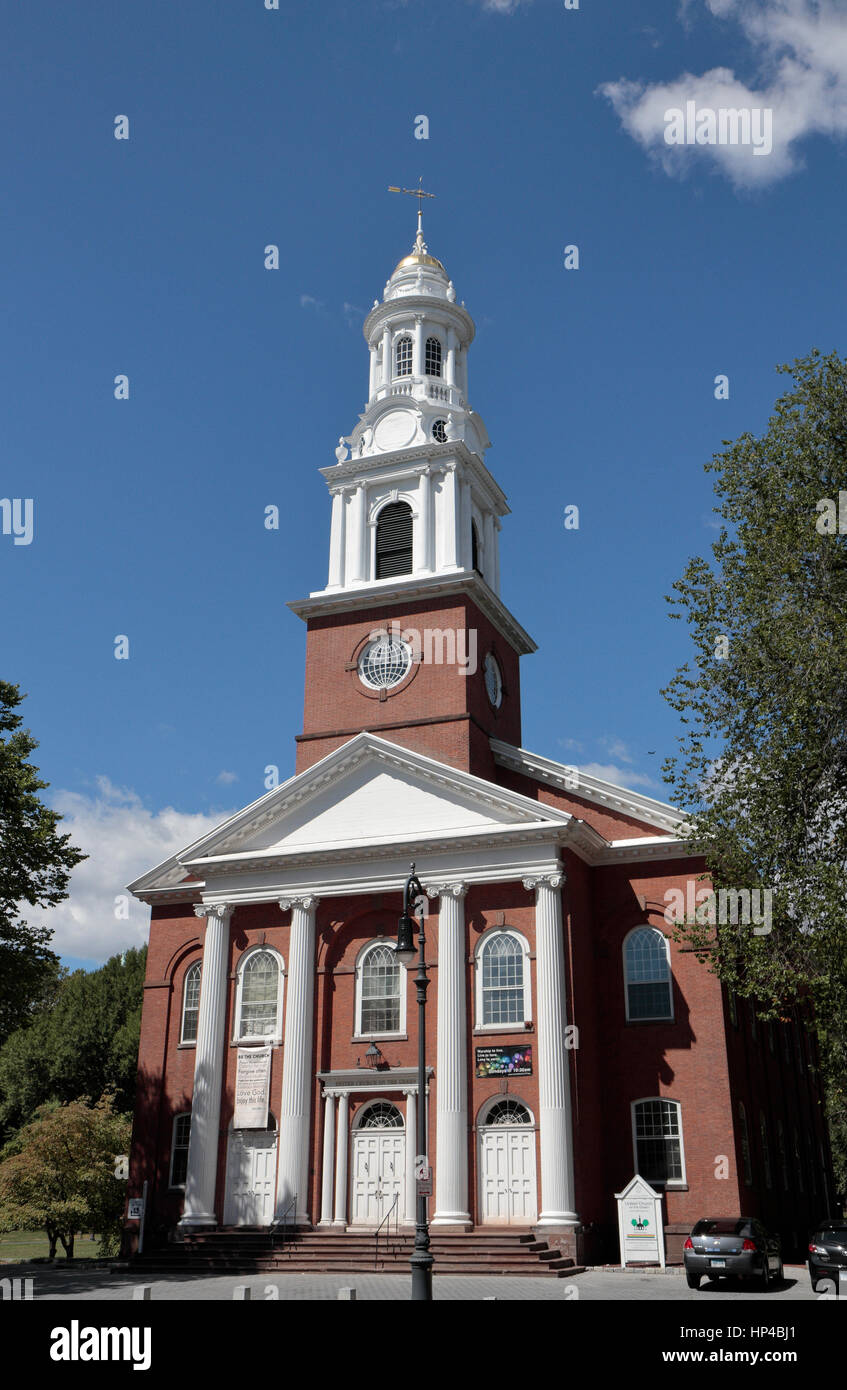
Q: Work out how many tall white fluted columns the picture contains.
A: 4